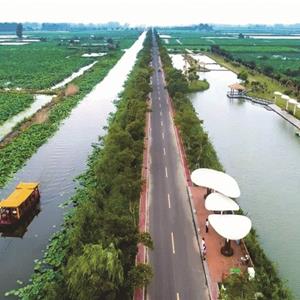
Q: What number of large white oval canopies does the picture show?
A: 3